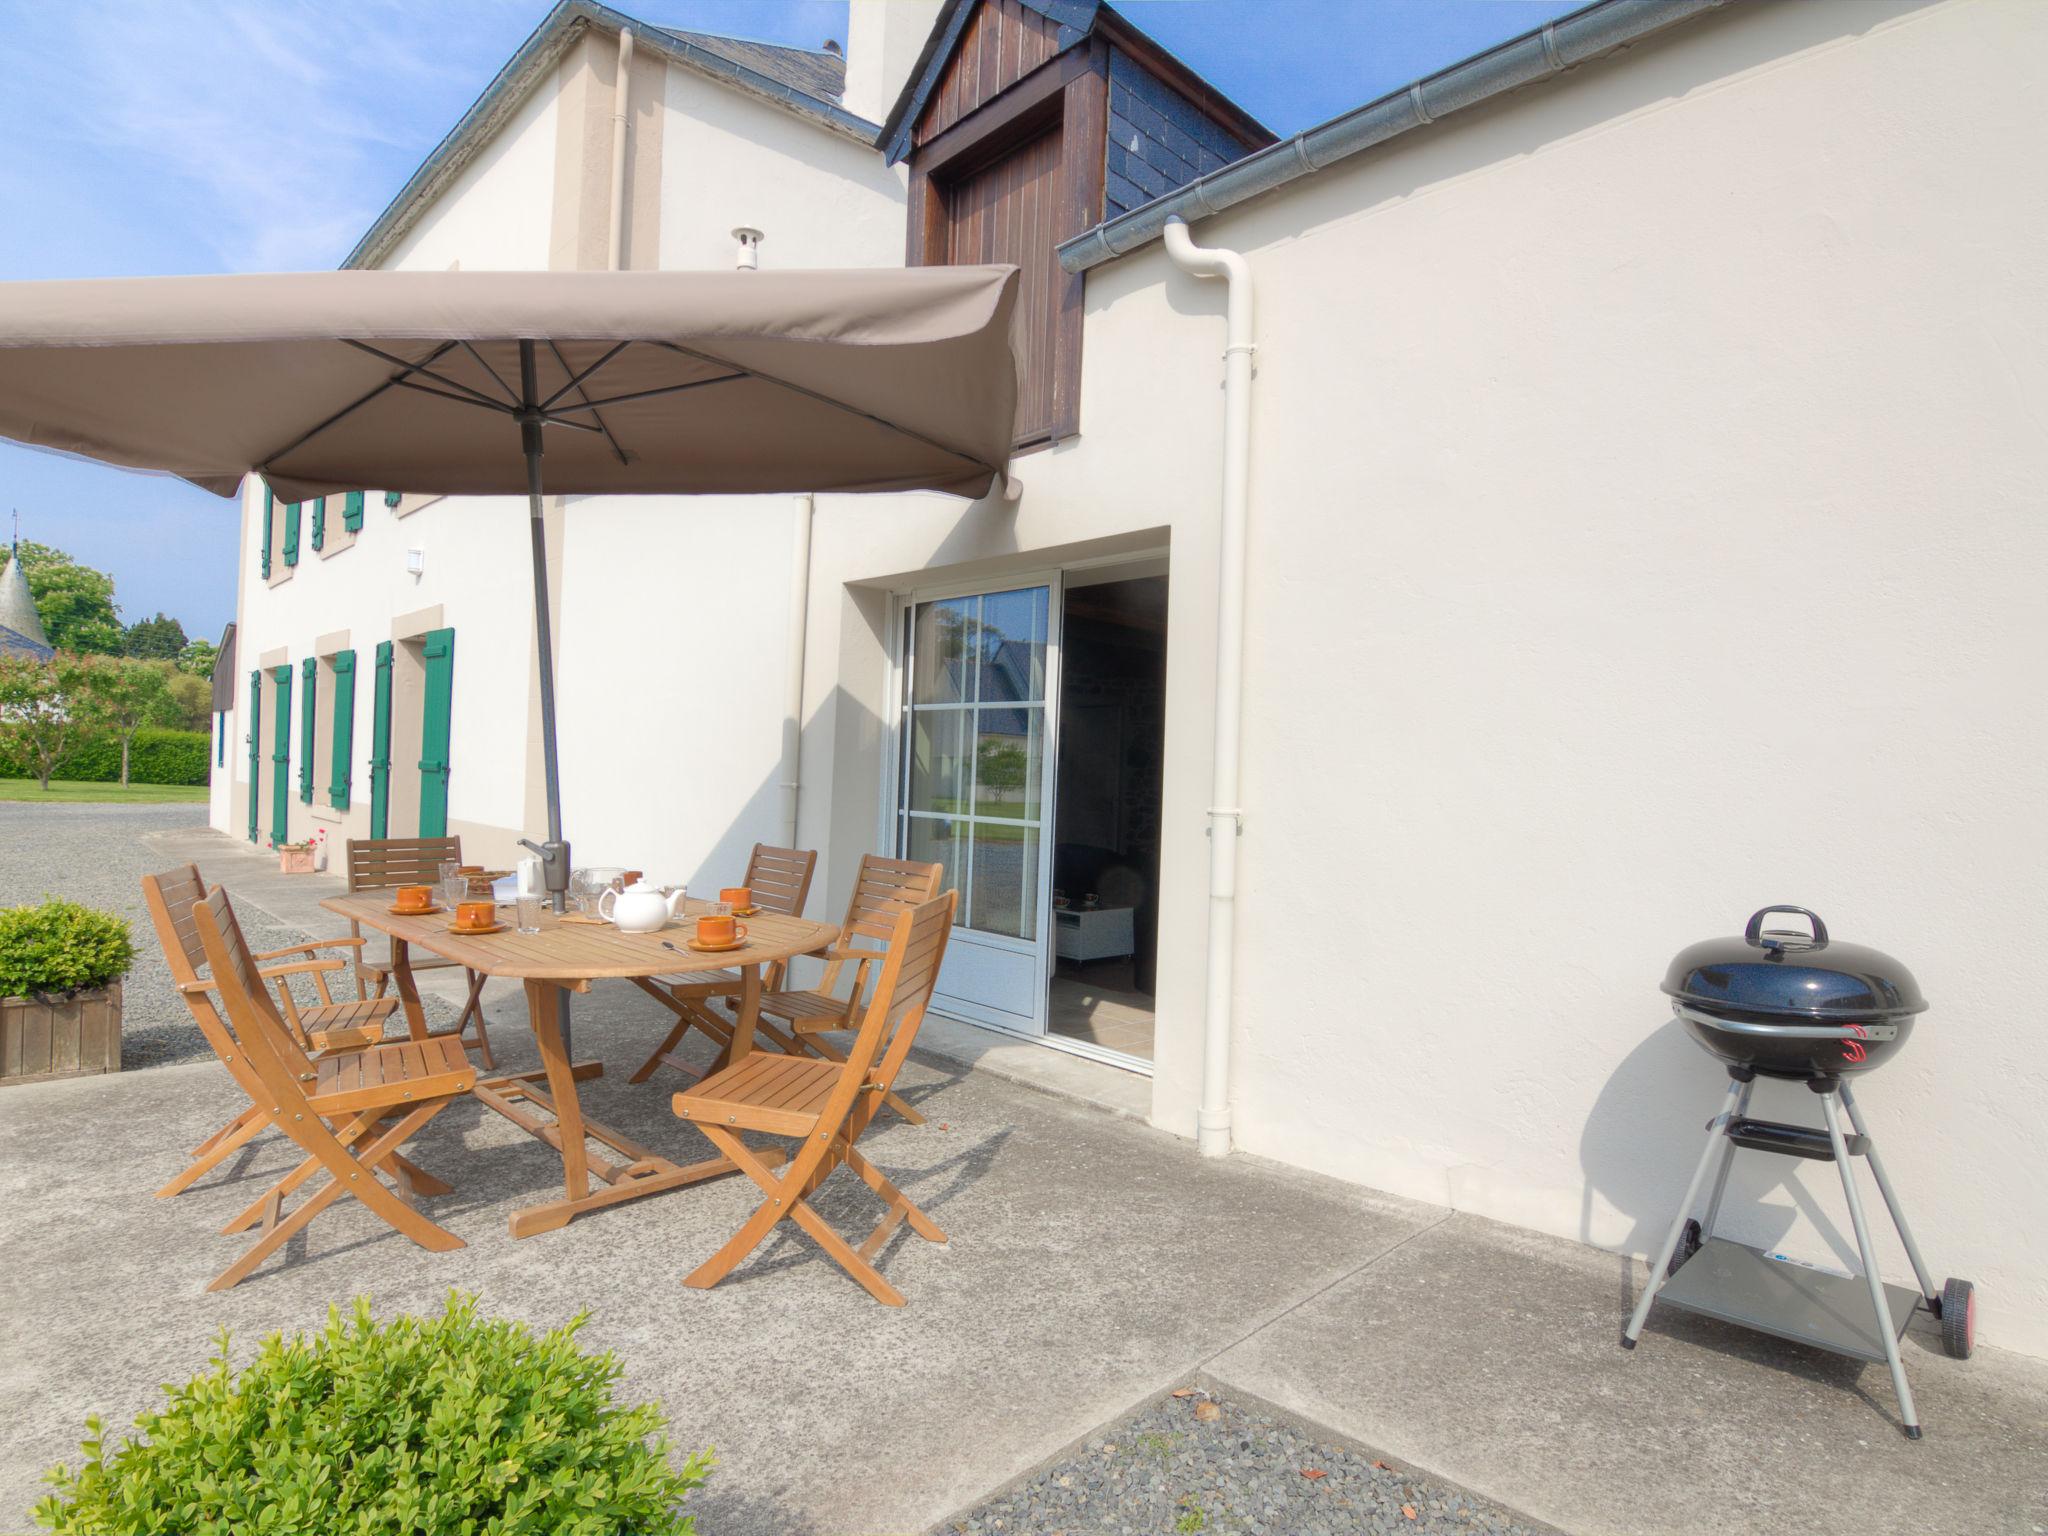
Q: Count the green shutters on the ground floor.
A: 6